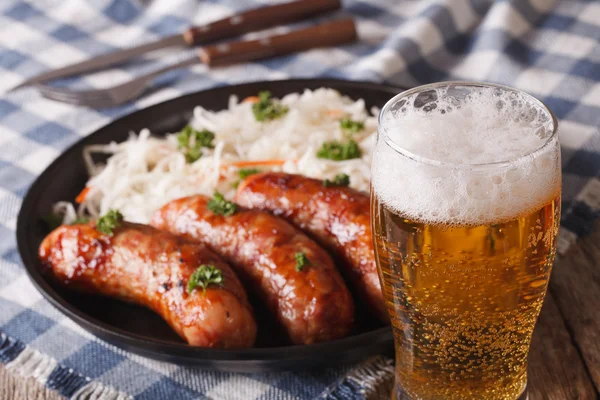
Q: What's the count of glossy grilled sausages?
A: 3